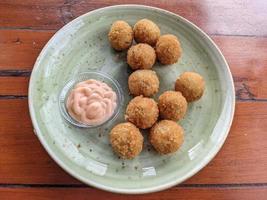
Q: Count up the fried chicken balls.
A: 10